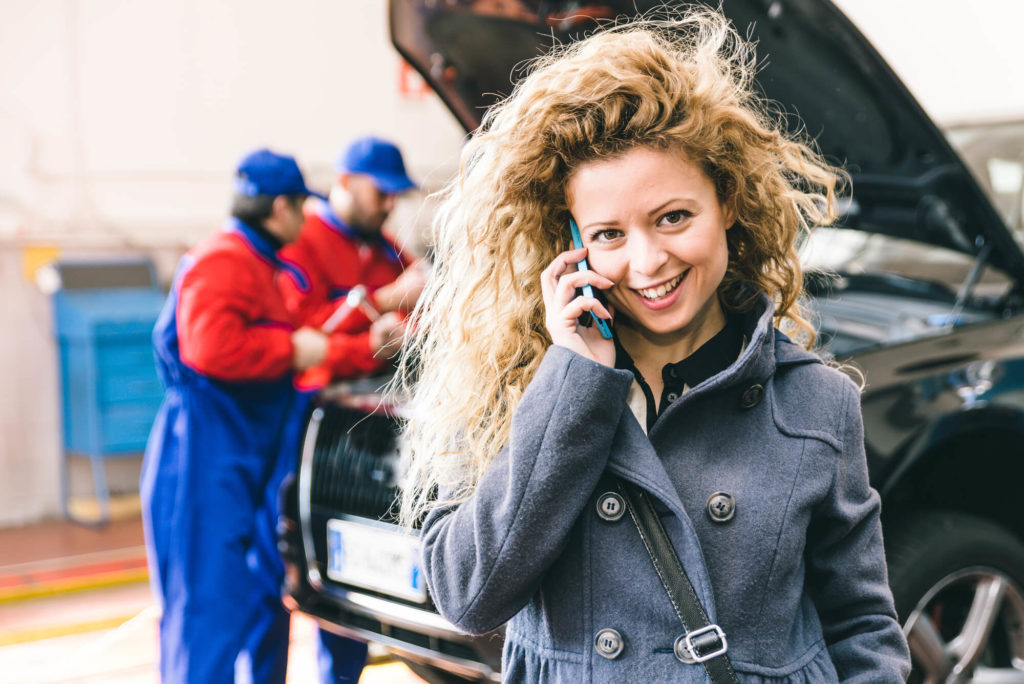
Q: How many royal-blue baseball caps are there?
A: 2